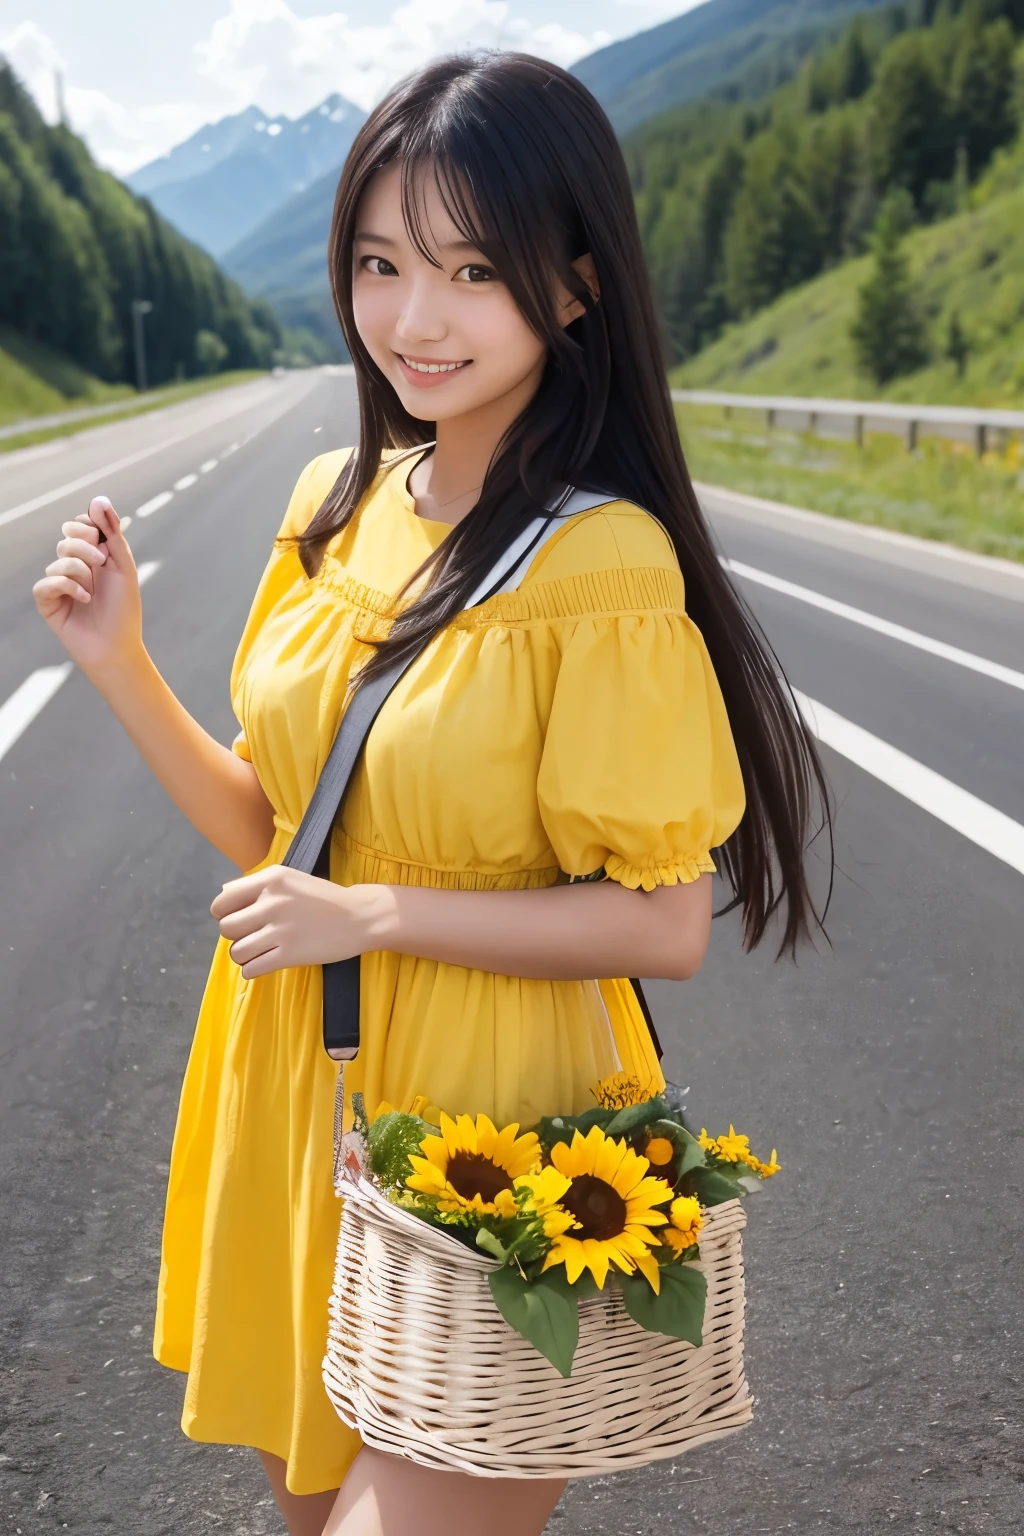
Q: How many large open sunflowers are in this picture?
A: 2